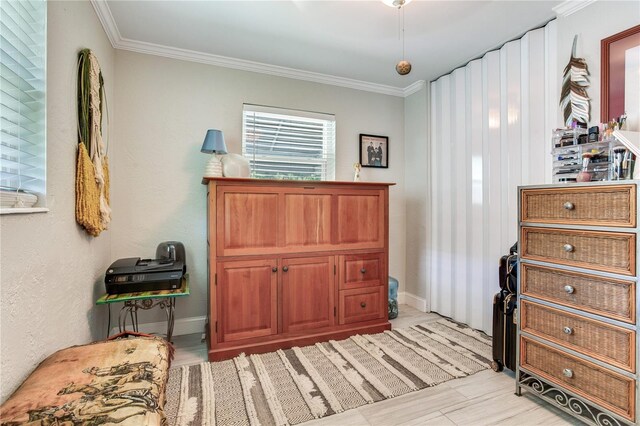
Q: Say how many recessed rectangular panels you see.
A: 7